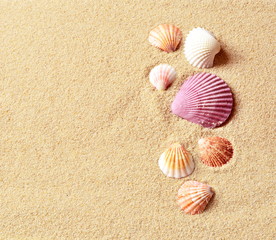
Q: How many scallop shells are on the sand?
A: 7